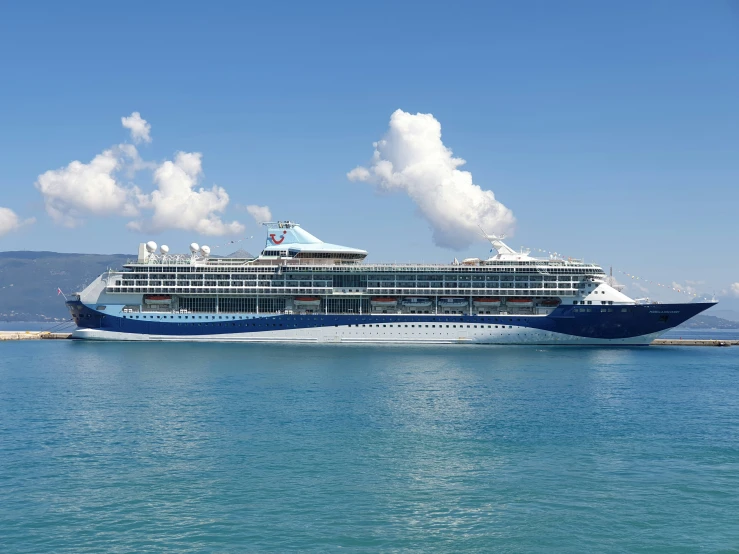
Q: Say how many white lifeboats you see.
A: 2